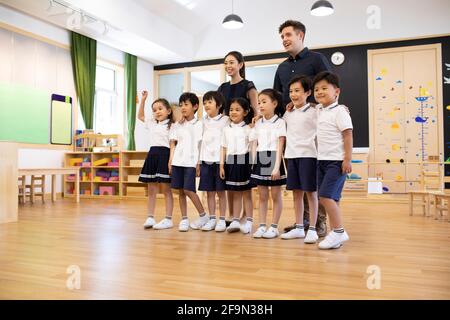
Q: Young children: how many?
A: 7